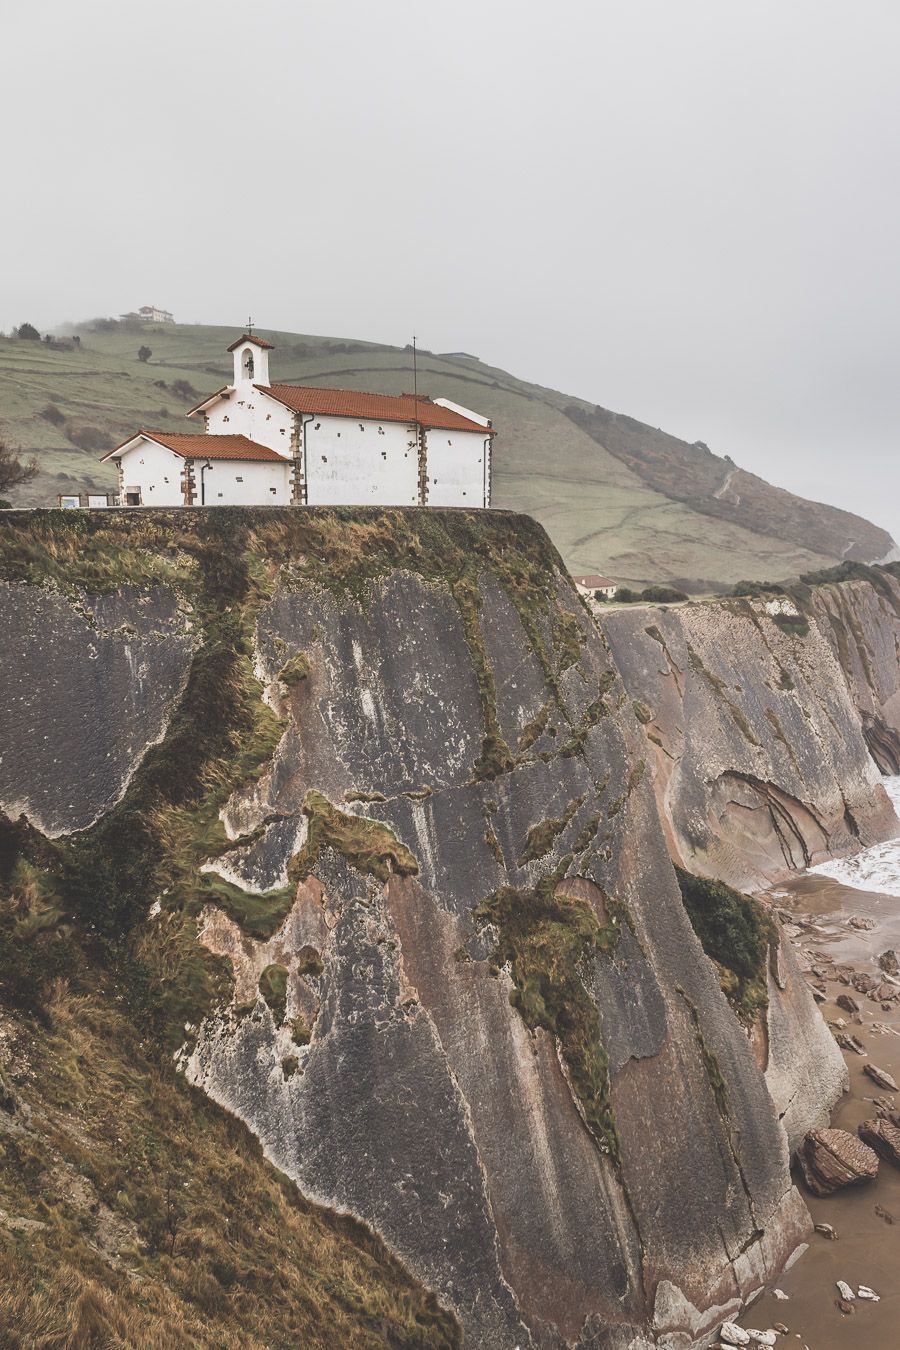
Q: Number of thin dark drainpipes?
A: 3